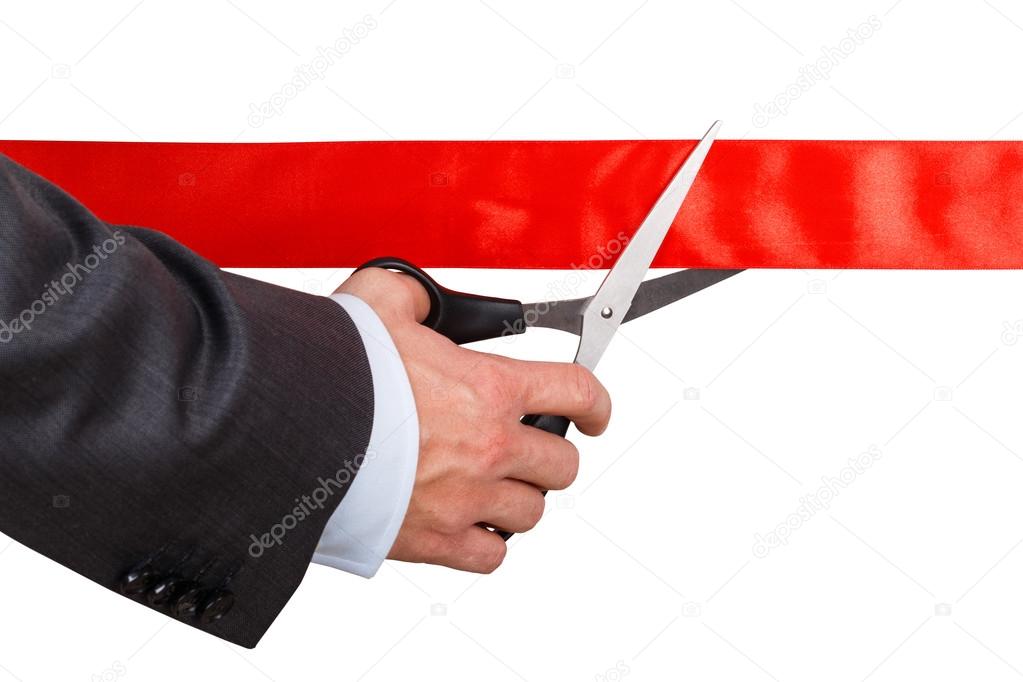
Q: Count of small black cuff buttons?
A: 4